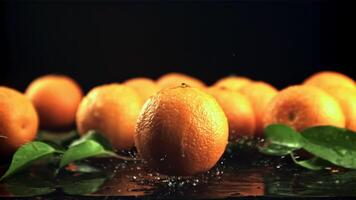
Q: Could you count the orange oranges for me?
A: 11